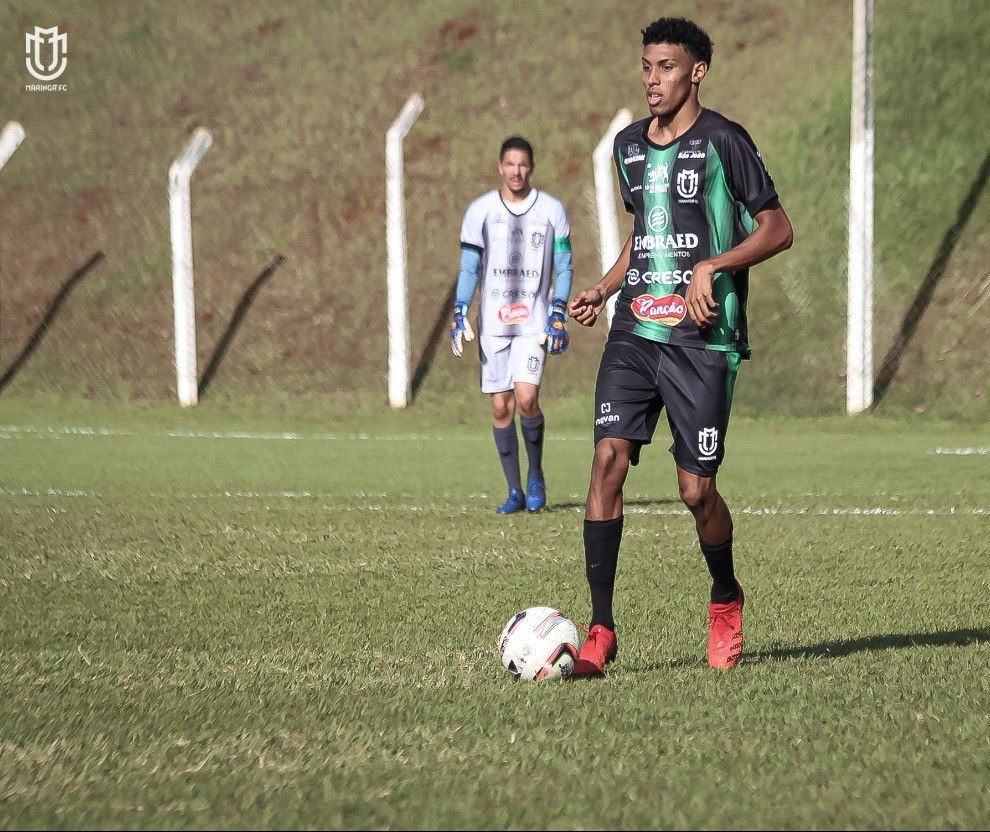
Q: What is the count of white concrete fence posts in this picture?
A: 5